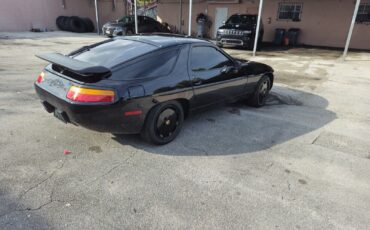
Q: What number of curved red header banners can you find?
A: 0